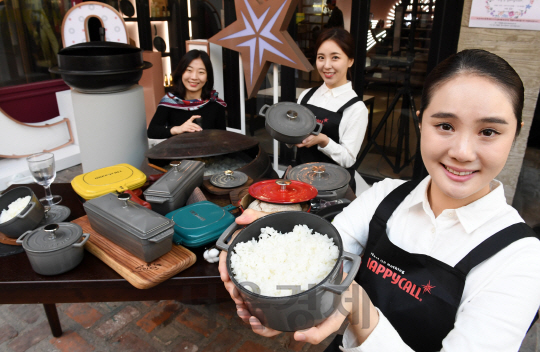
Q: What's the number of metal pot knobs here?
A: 8